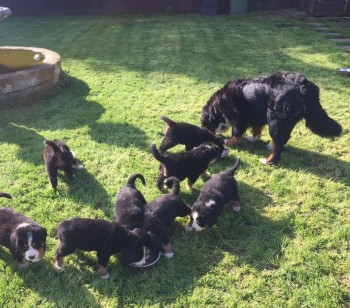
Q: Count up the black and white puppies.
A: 8